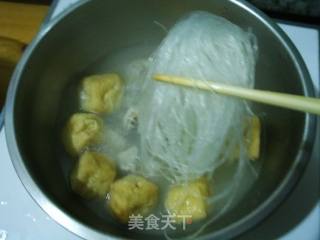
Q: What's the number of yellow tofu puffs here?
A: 6